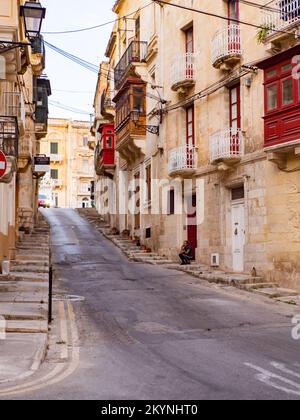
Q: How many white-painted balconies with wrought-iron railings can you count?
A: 5